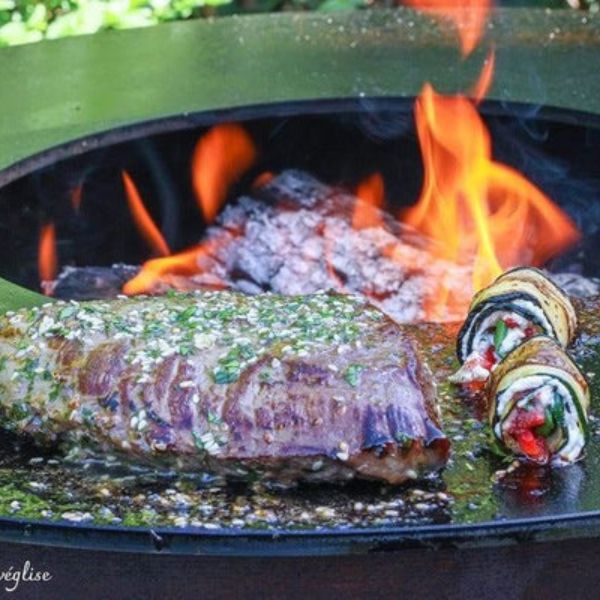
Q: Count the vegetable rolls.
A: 2